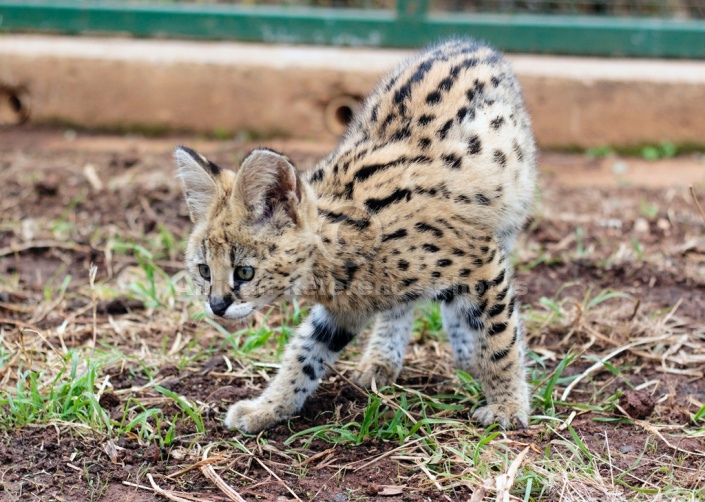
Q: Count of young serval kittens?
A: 1